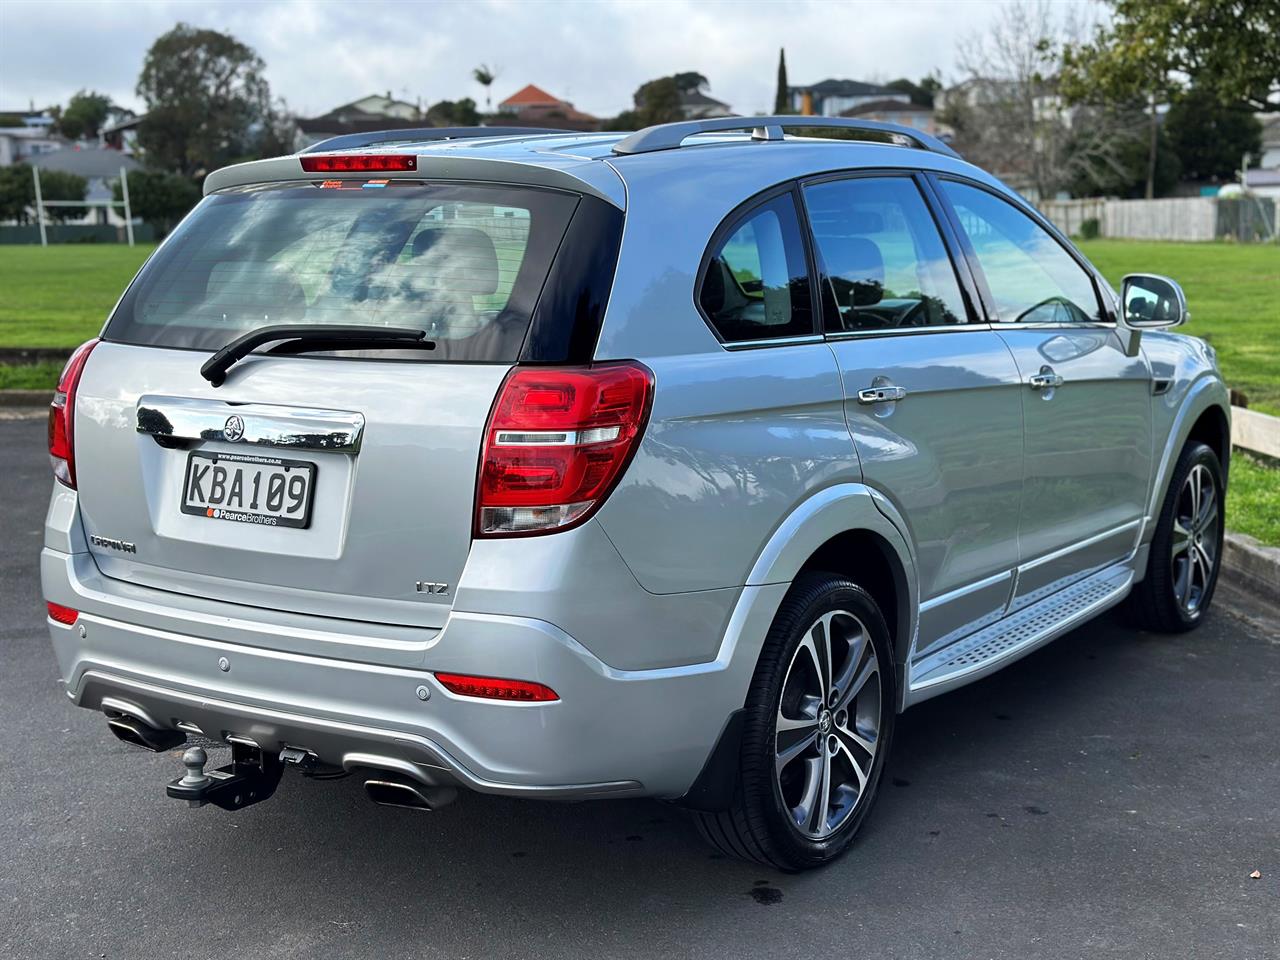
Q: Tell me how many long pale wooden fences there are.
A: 1